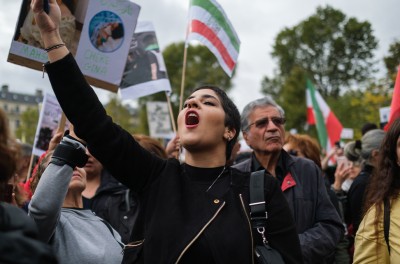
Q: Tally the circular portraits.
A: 1